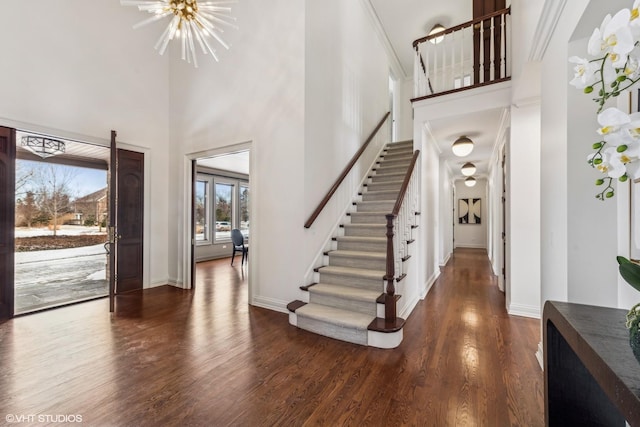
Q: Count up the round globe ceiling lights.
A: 4